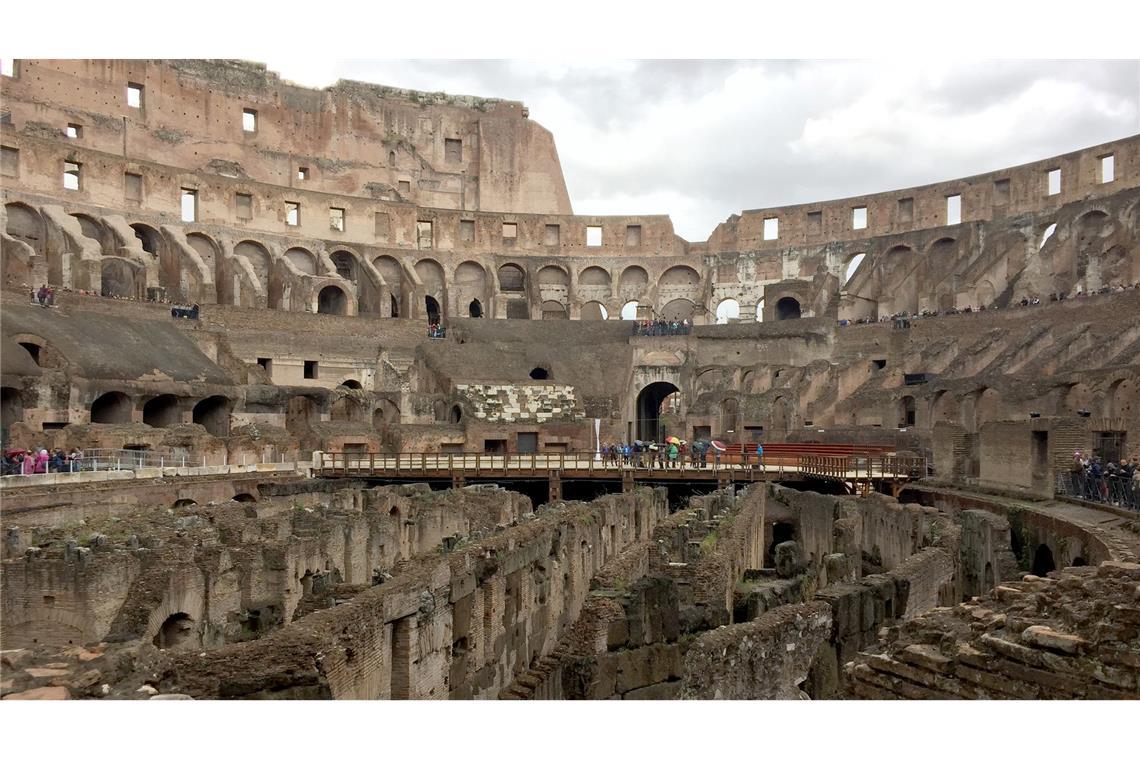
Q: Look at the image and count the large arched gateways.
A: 1